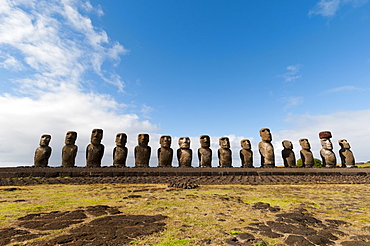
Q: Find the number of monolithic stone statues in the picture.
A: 15